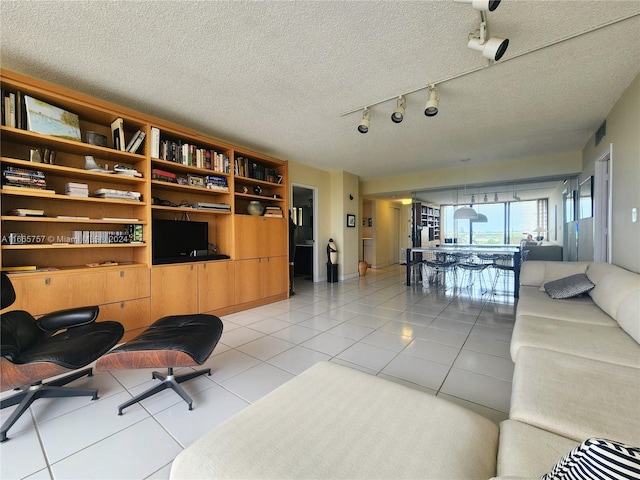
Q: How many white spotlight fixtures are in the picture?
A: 5